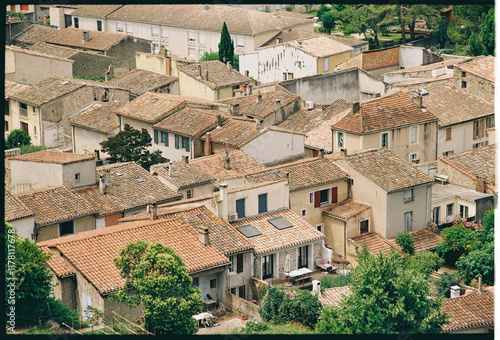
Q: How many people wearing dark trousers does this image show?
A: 0